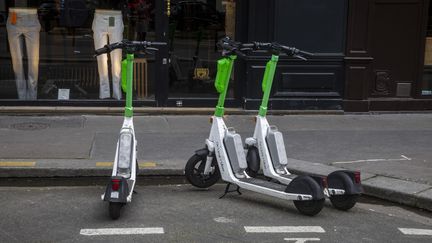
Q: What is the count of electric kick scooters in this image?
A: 3